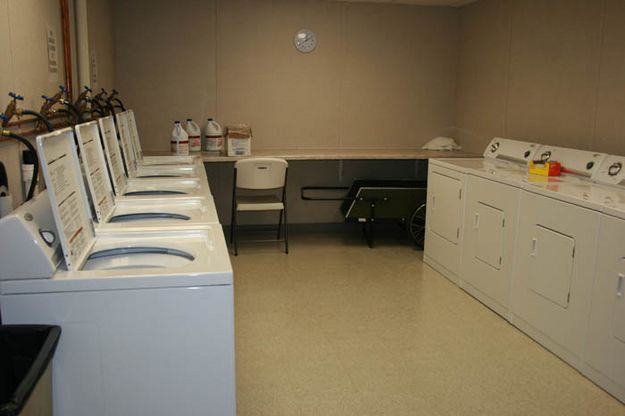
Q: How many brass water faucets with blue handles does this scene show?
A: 4